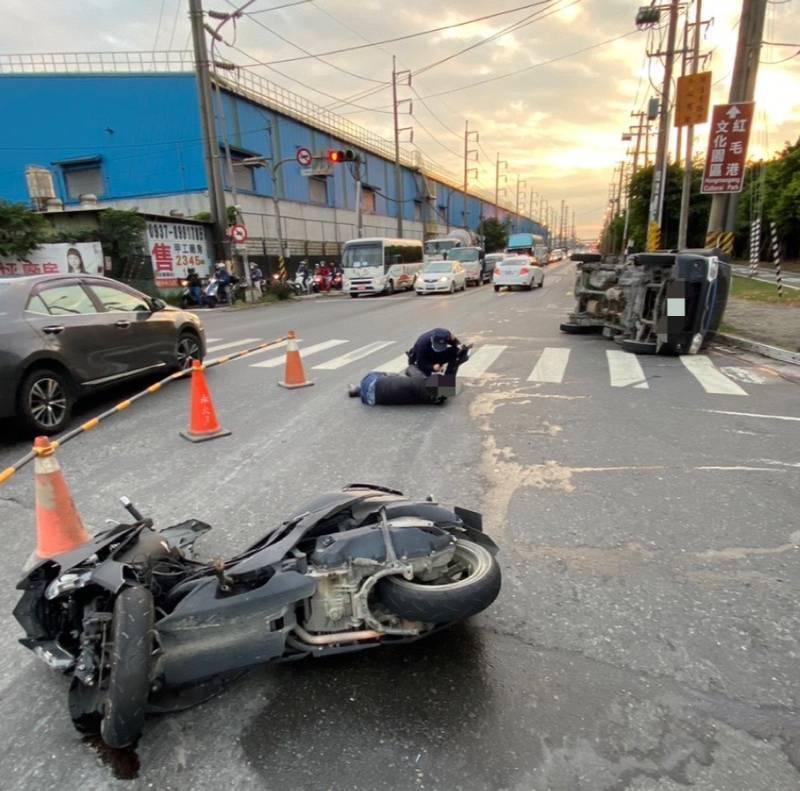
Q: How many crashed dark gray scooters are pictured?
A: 1